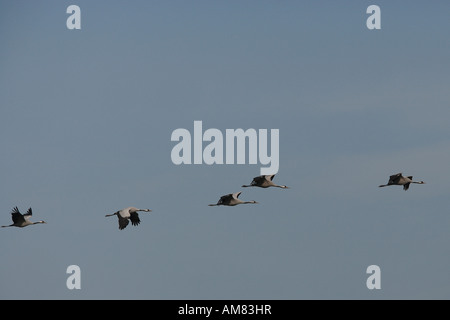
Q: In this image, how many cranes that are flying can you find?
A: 5